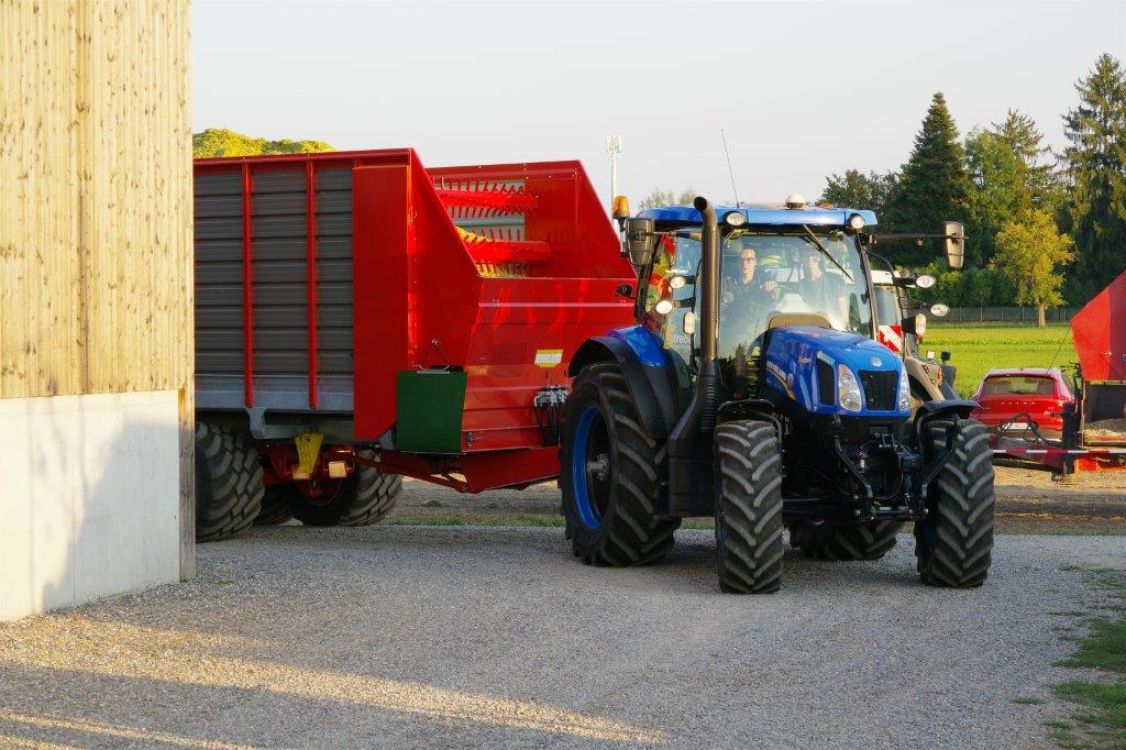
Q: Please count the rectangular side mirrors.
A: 2